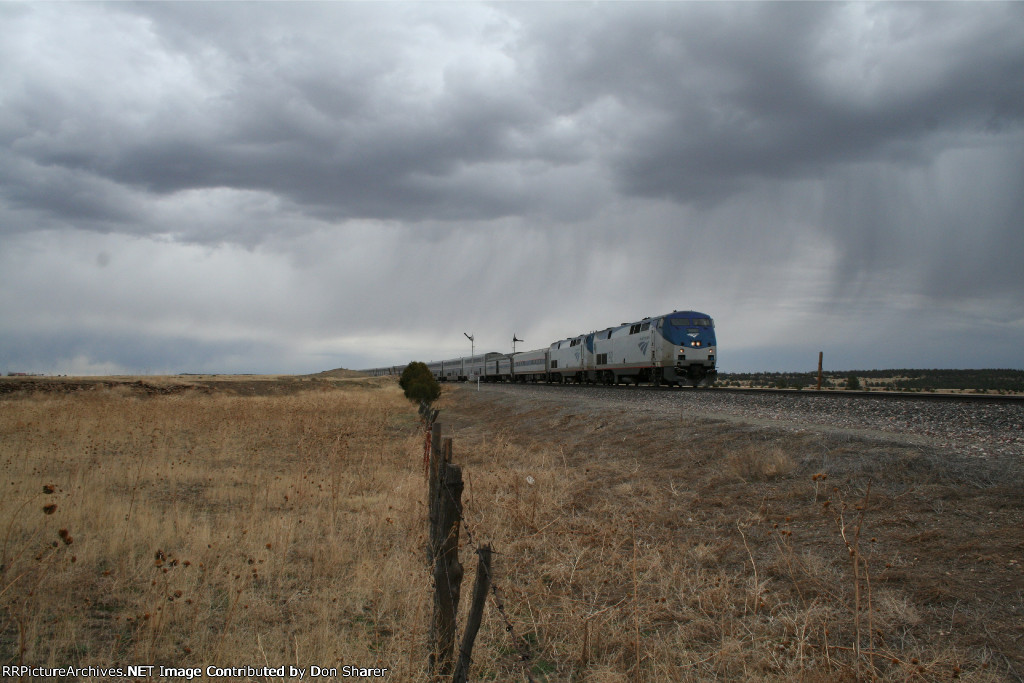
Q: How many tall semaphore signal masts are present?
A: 2